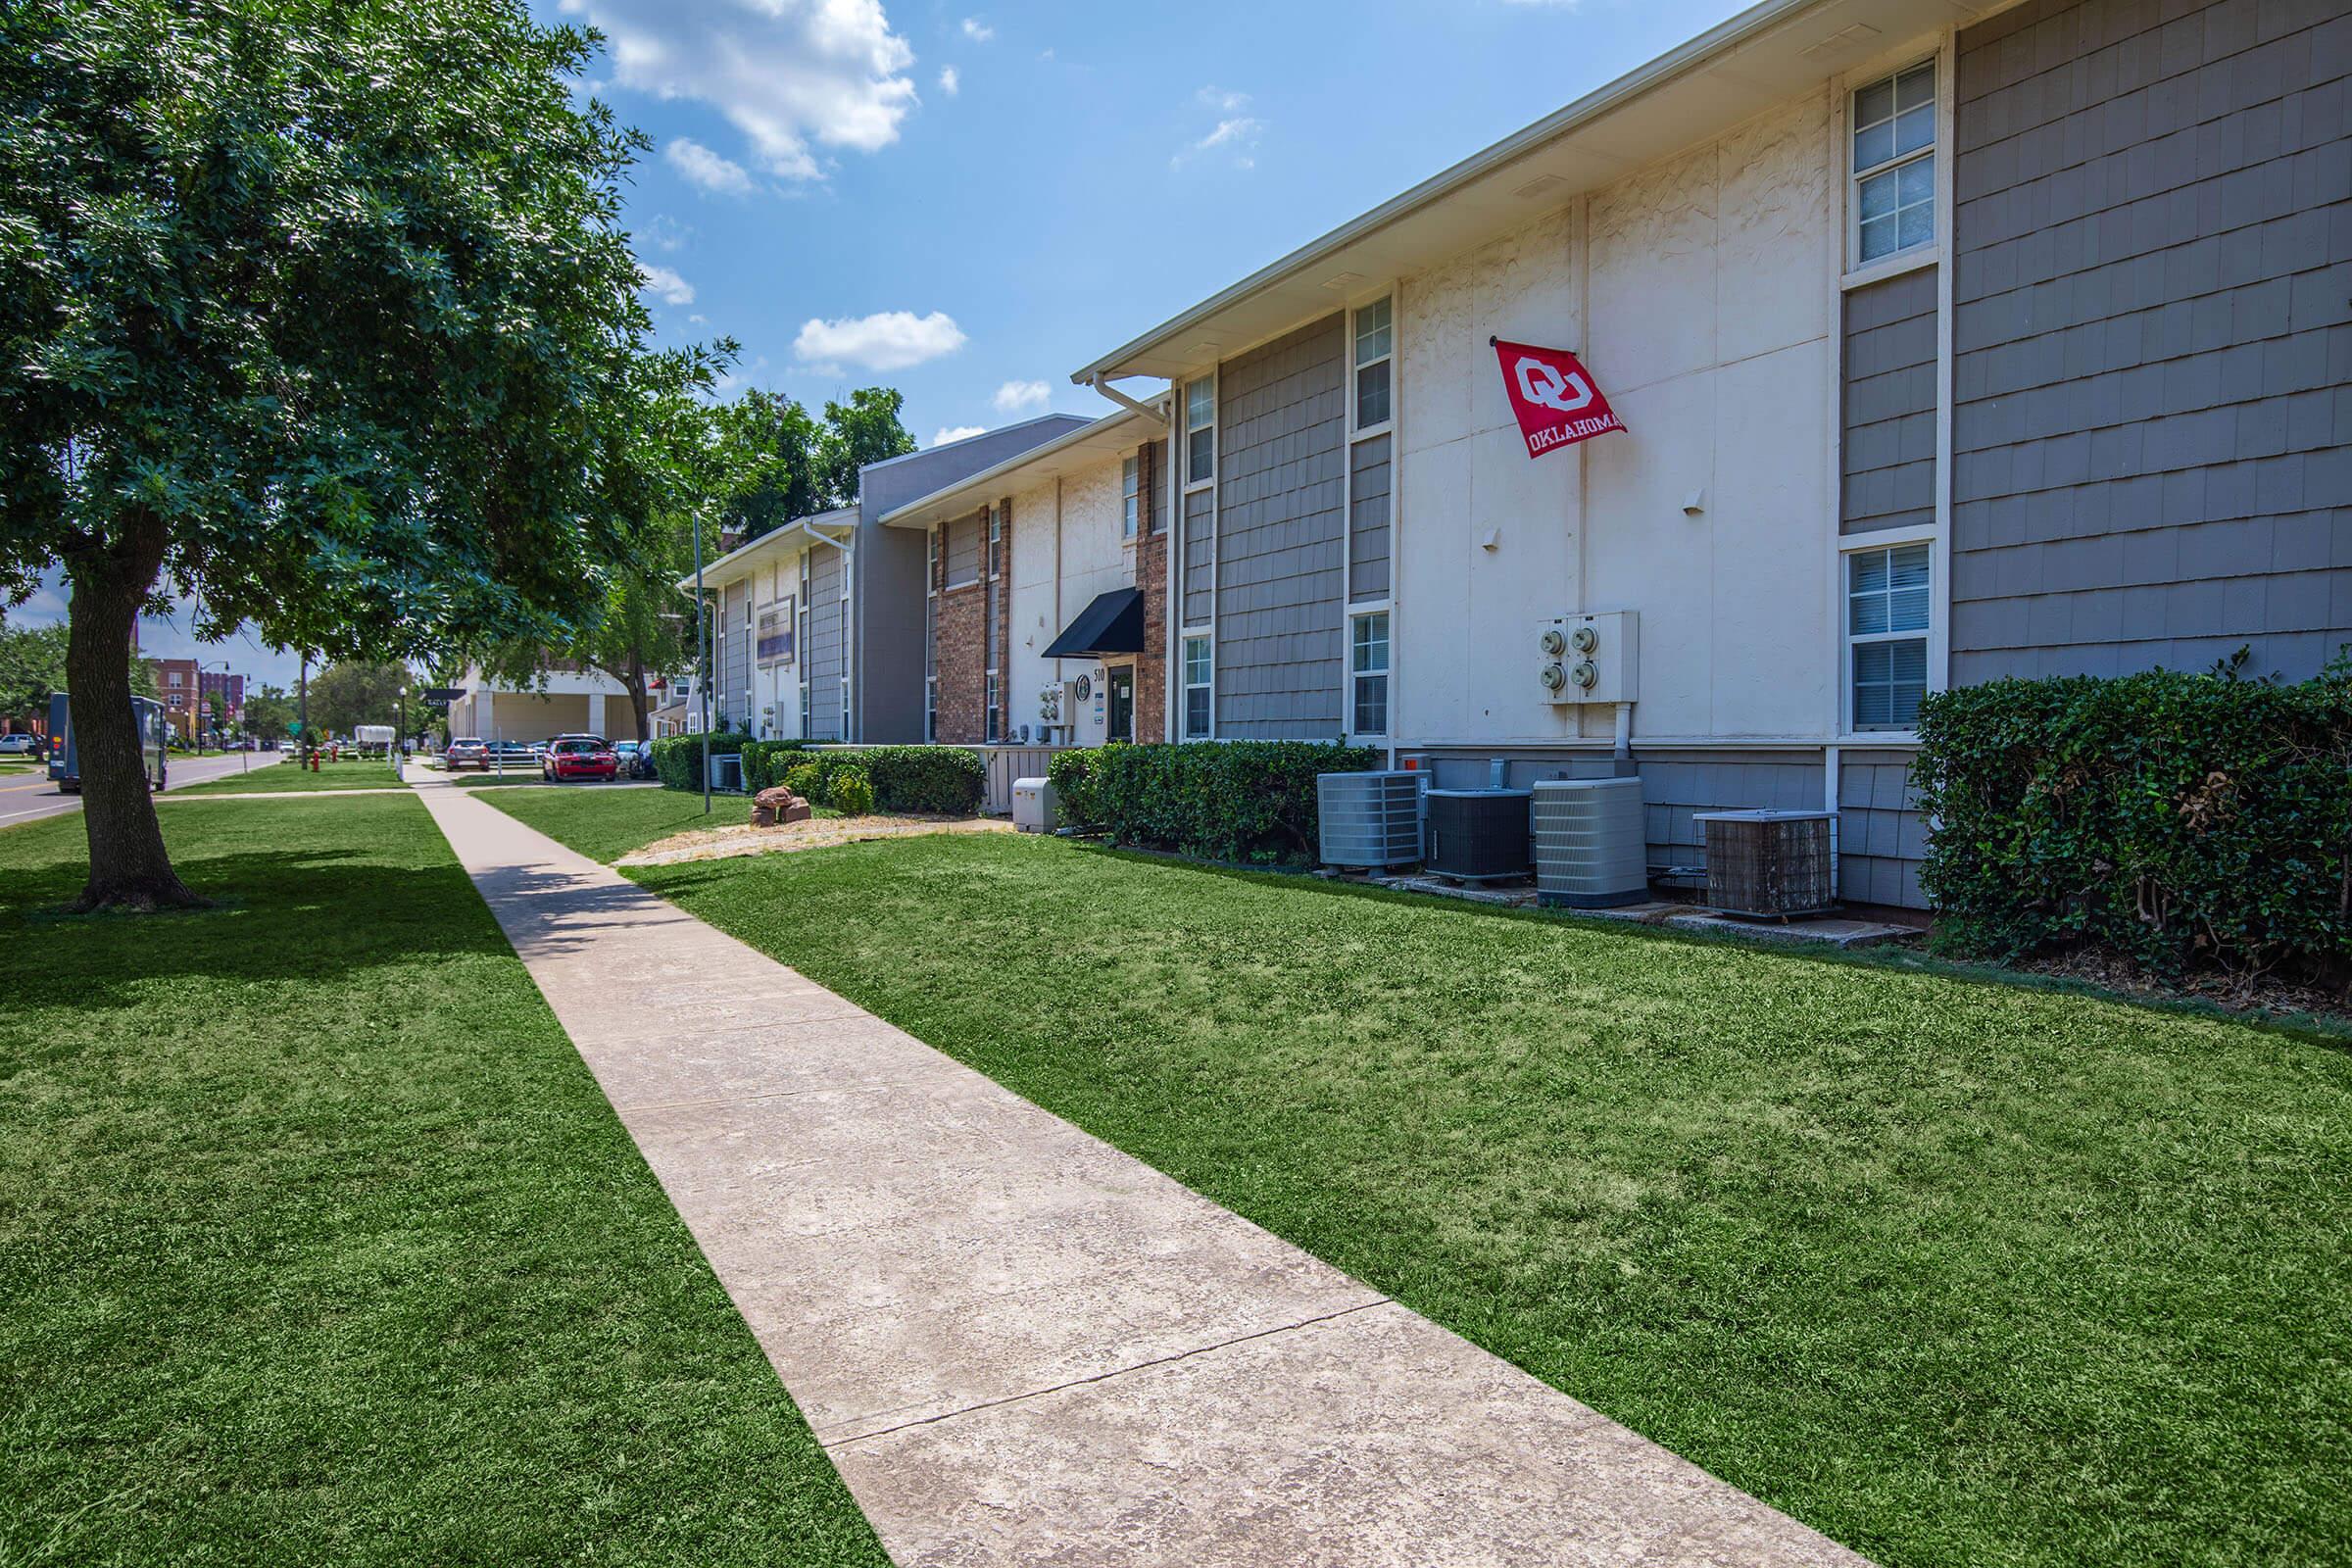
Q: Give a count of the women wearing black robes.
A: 0